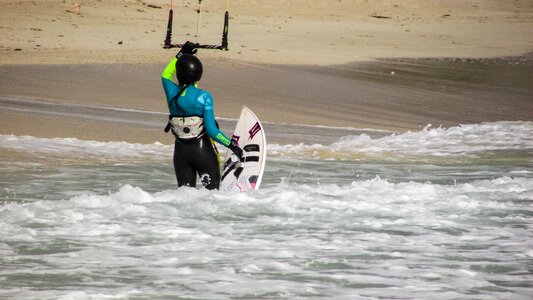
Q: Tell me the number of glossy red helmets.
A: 0